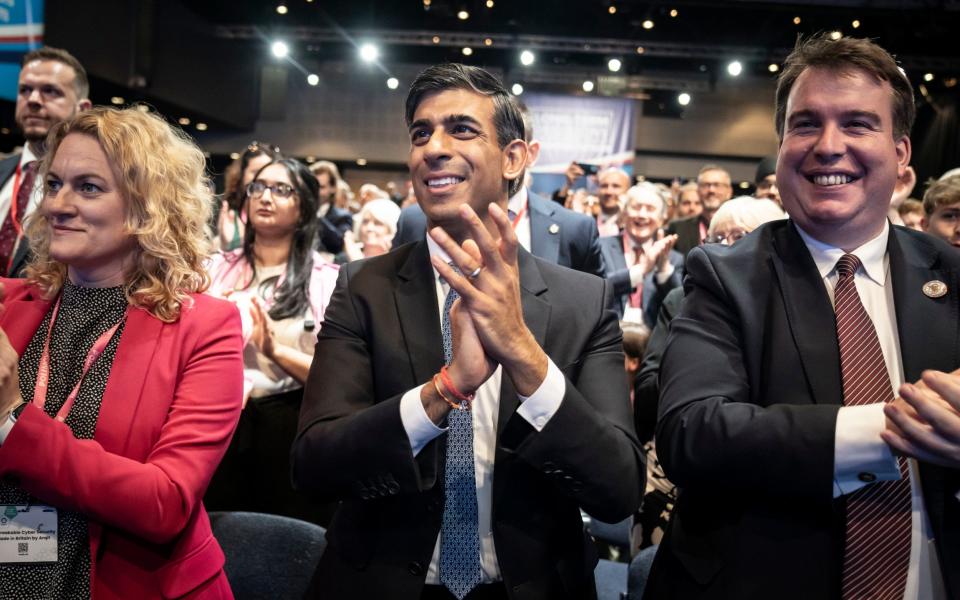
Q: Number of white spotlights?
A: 10